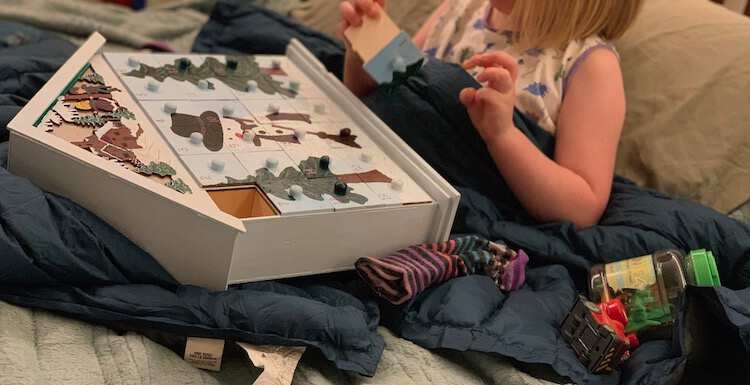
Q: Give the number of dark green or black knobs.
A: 5